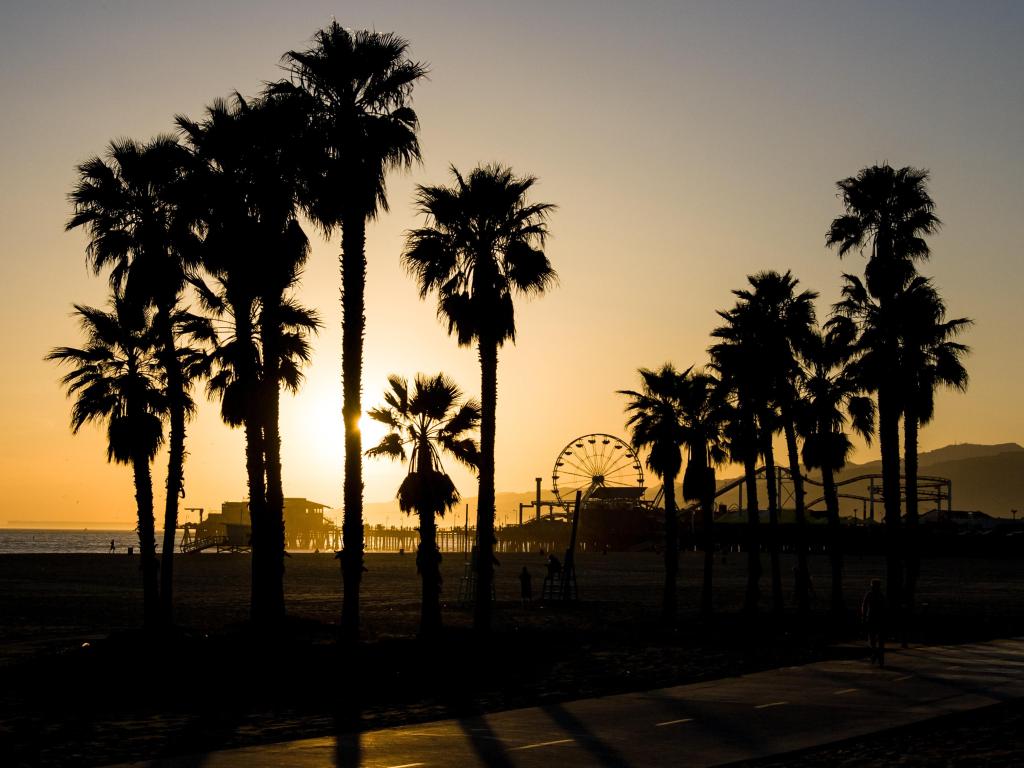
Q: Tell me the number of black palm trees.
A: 15